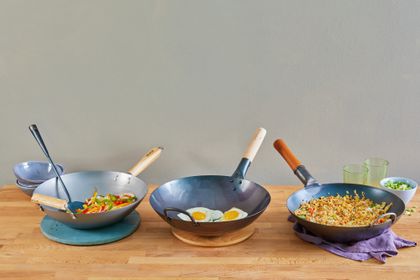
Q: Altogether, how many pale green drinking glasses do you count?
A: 2